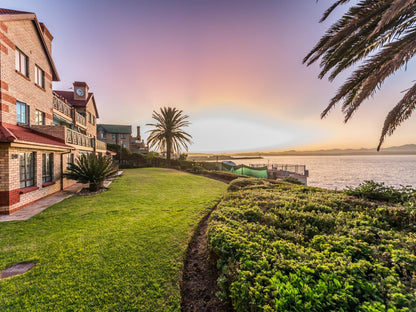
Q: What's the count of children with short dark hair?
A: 0